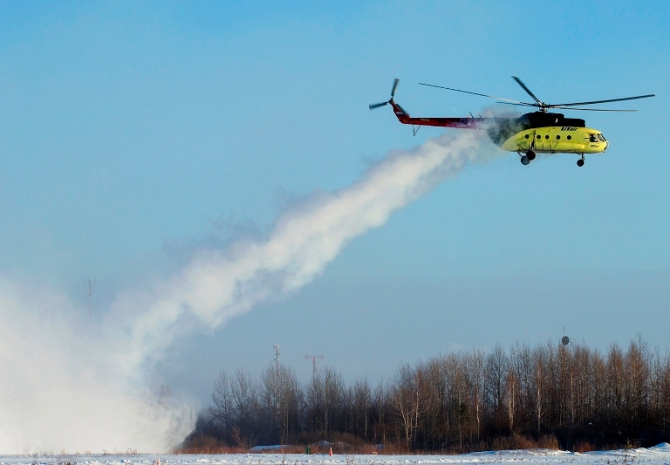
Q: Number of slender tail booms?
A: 1